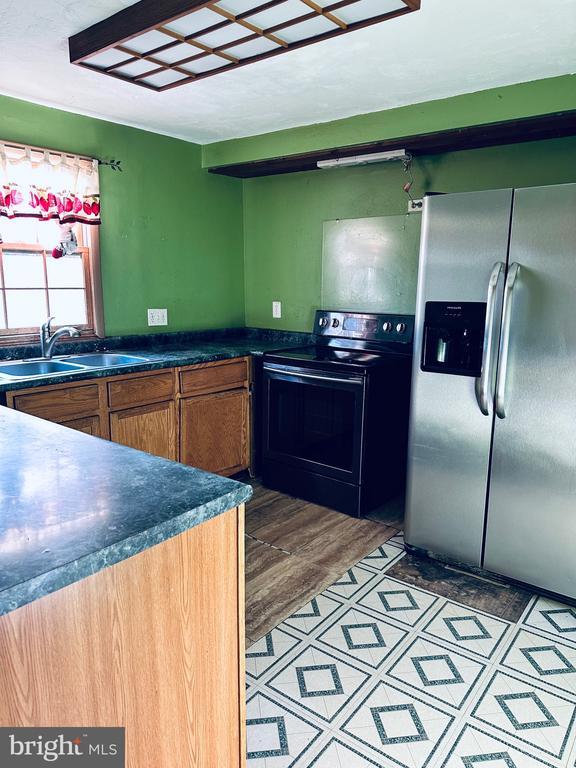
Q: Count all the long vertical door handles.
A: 2